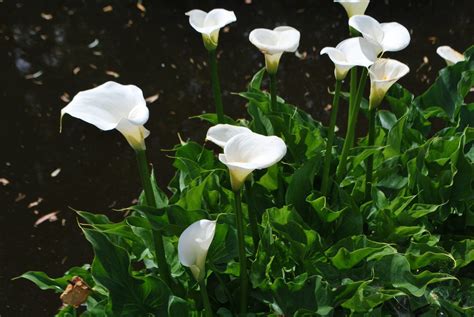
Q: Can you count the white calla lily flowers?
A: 11